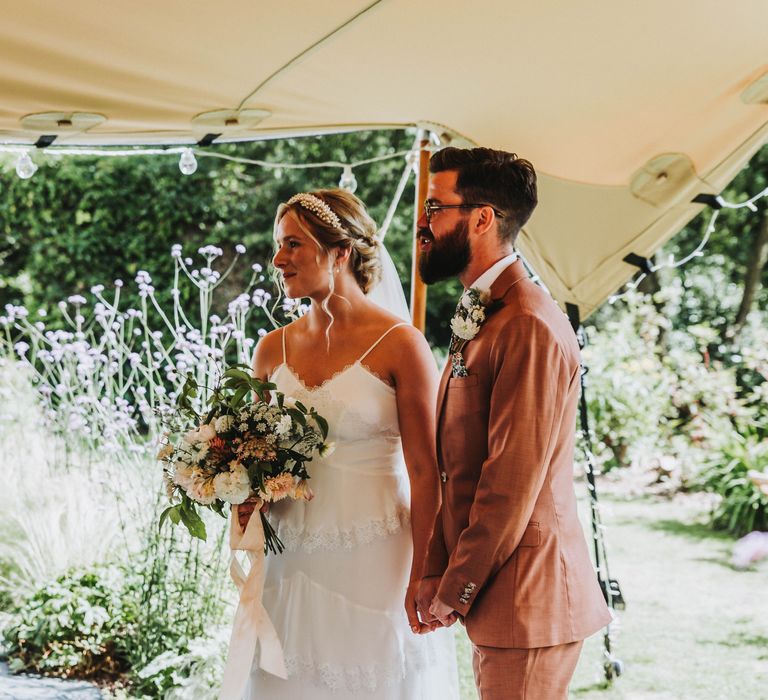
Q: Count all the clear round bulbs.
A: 3